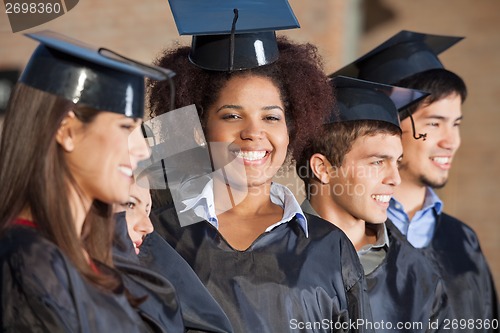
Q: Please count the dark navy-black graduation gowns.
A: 5